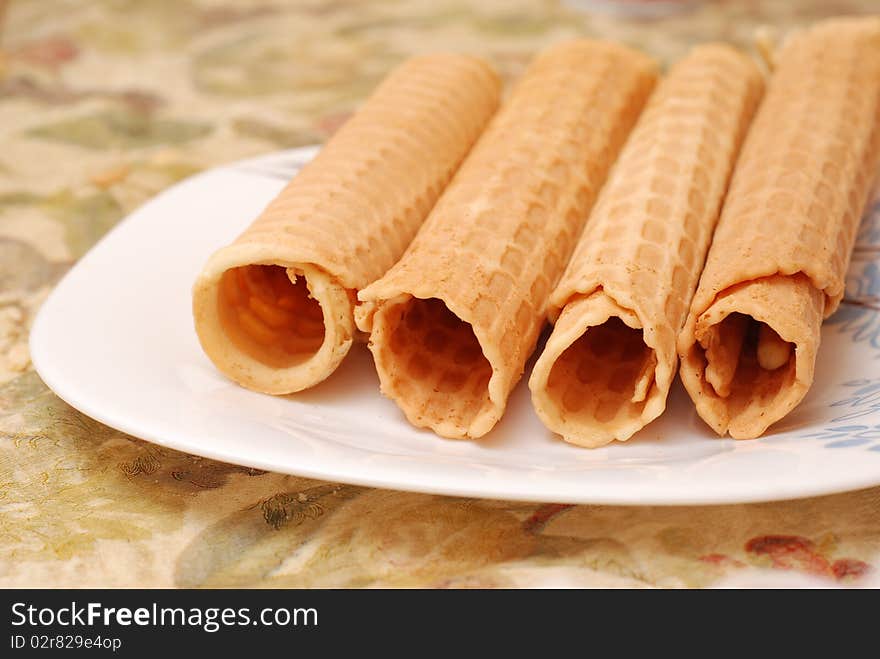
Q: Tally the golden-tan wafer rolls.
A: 4